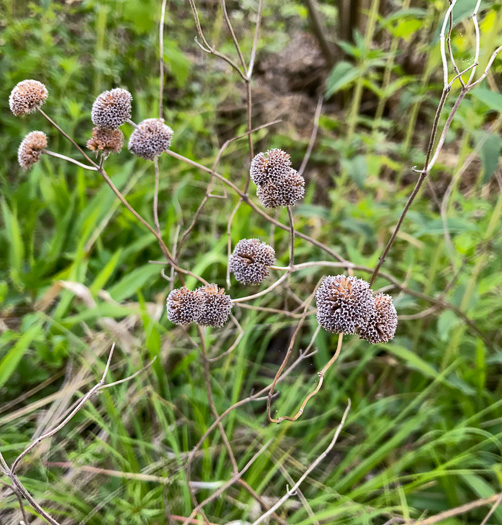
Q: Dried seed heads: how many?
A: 12